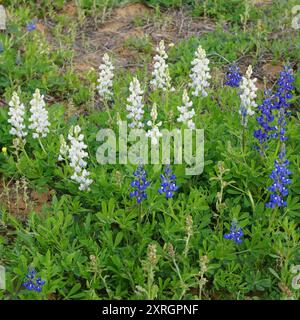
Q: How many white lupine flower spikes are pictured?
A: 11